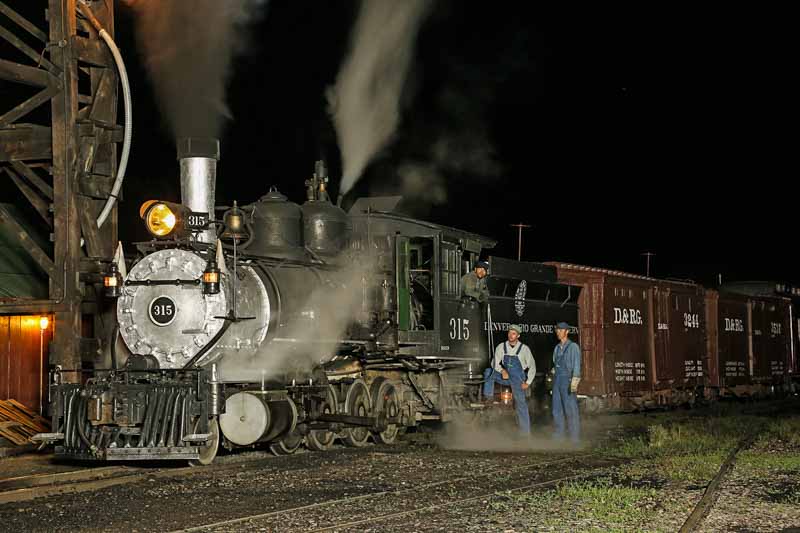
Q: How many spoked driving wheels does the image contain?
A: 4